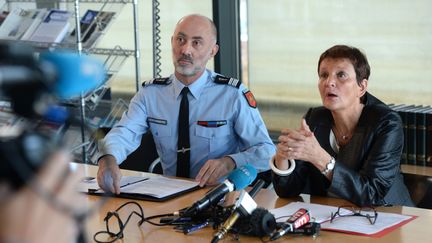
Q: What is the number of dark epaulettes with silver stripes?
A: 2